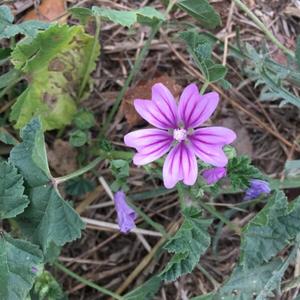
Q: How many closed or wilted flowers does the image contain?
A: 3